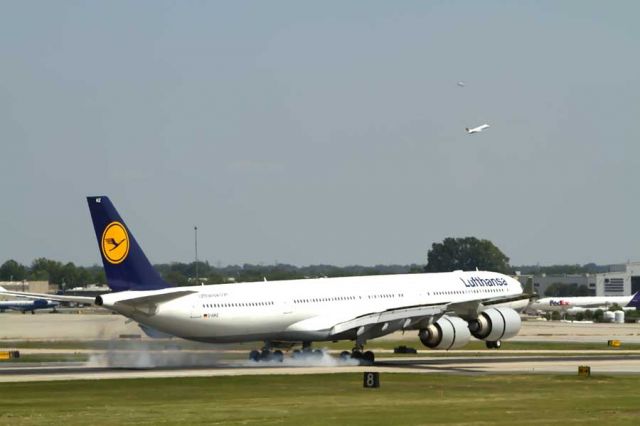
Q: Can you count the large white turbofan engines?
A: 2